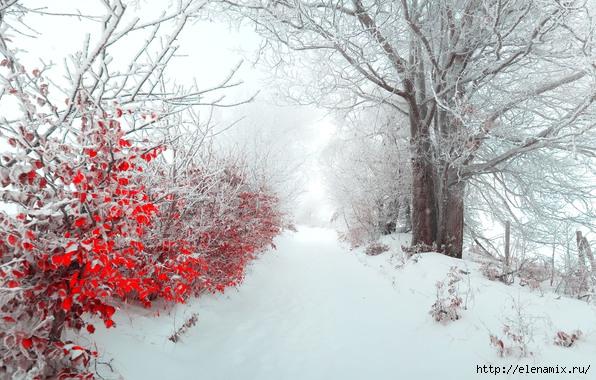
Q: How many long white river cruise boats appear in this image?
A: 0